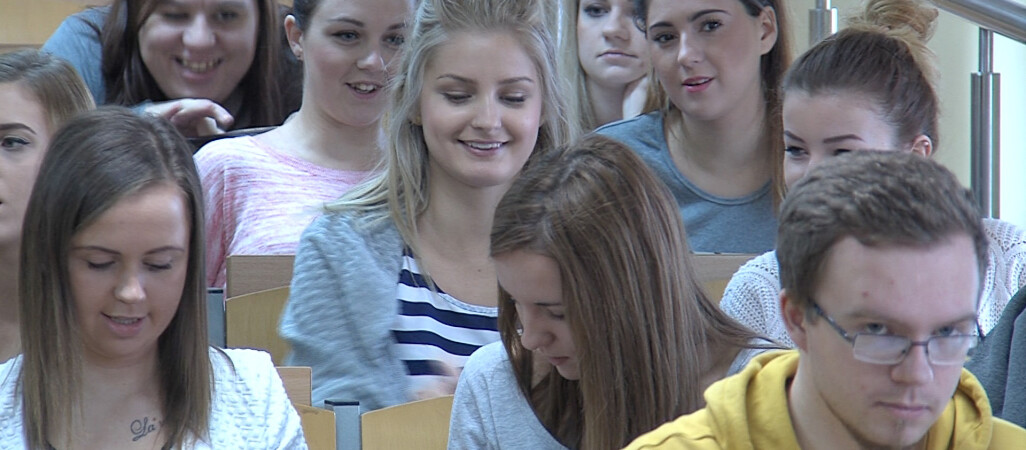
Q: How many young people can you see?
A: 10